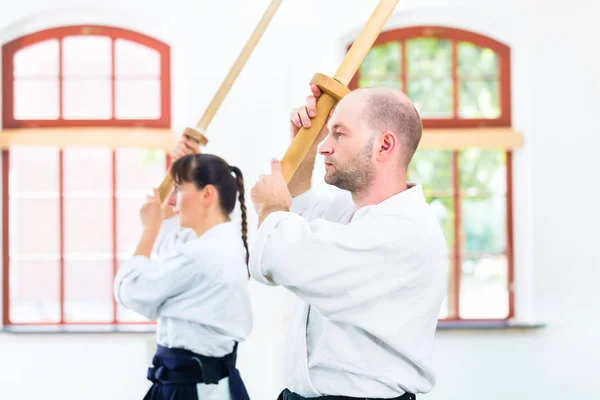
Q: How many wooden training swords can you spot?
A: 2